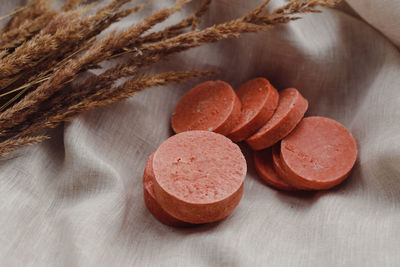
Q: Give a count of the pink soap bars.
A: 8